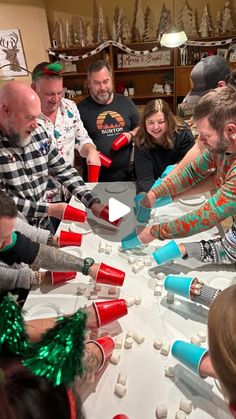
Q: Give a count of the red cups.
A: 11